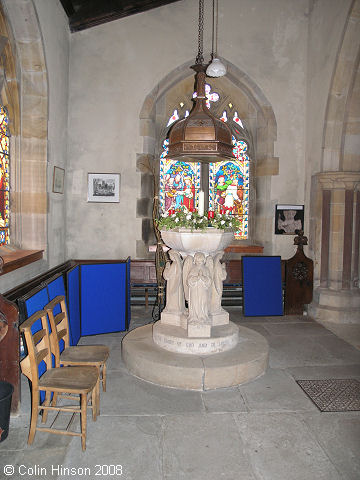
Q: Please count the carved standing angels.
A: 3